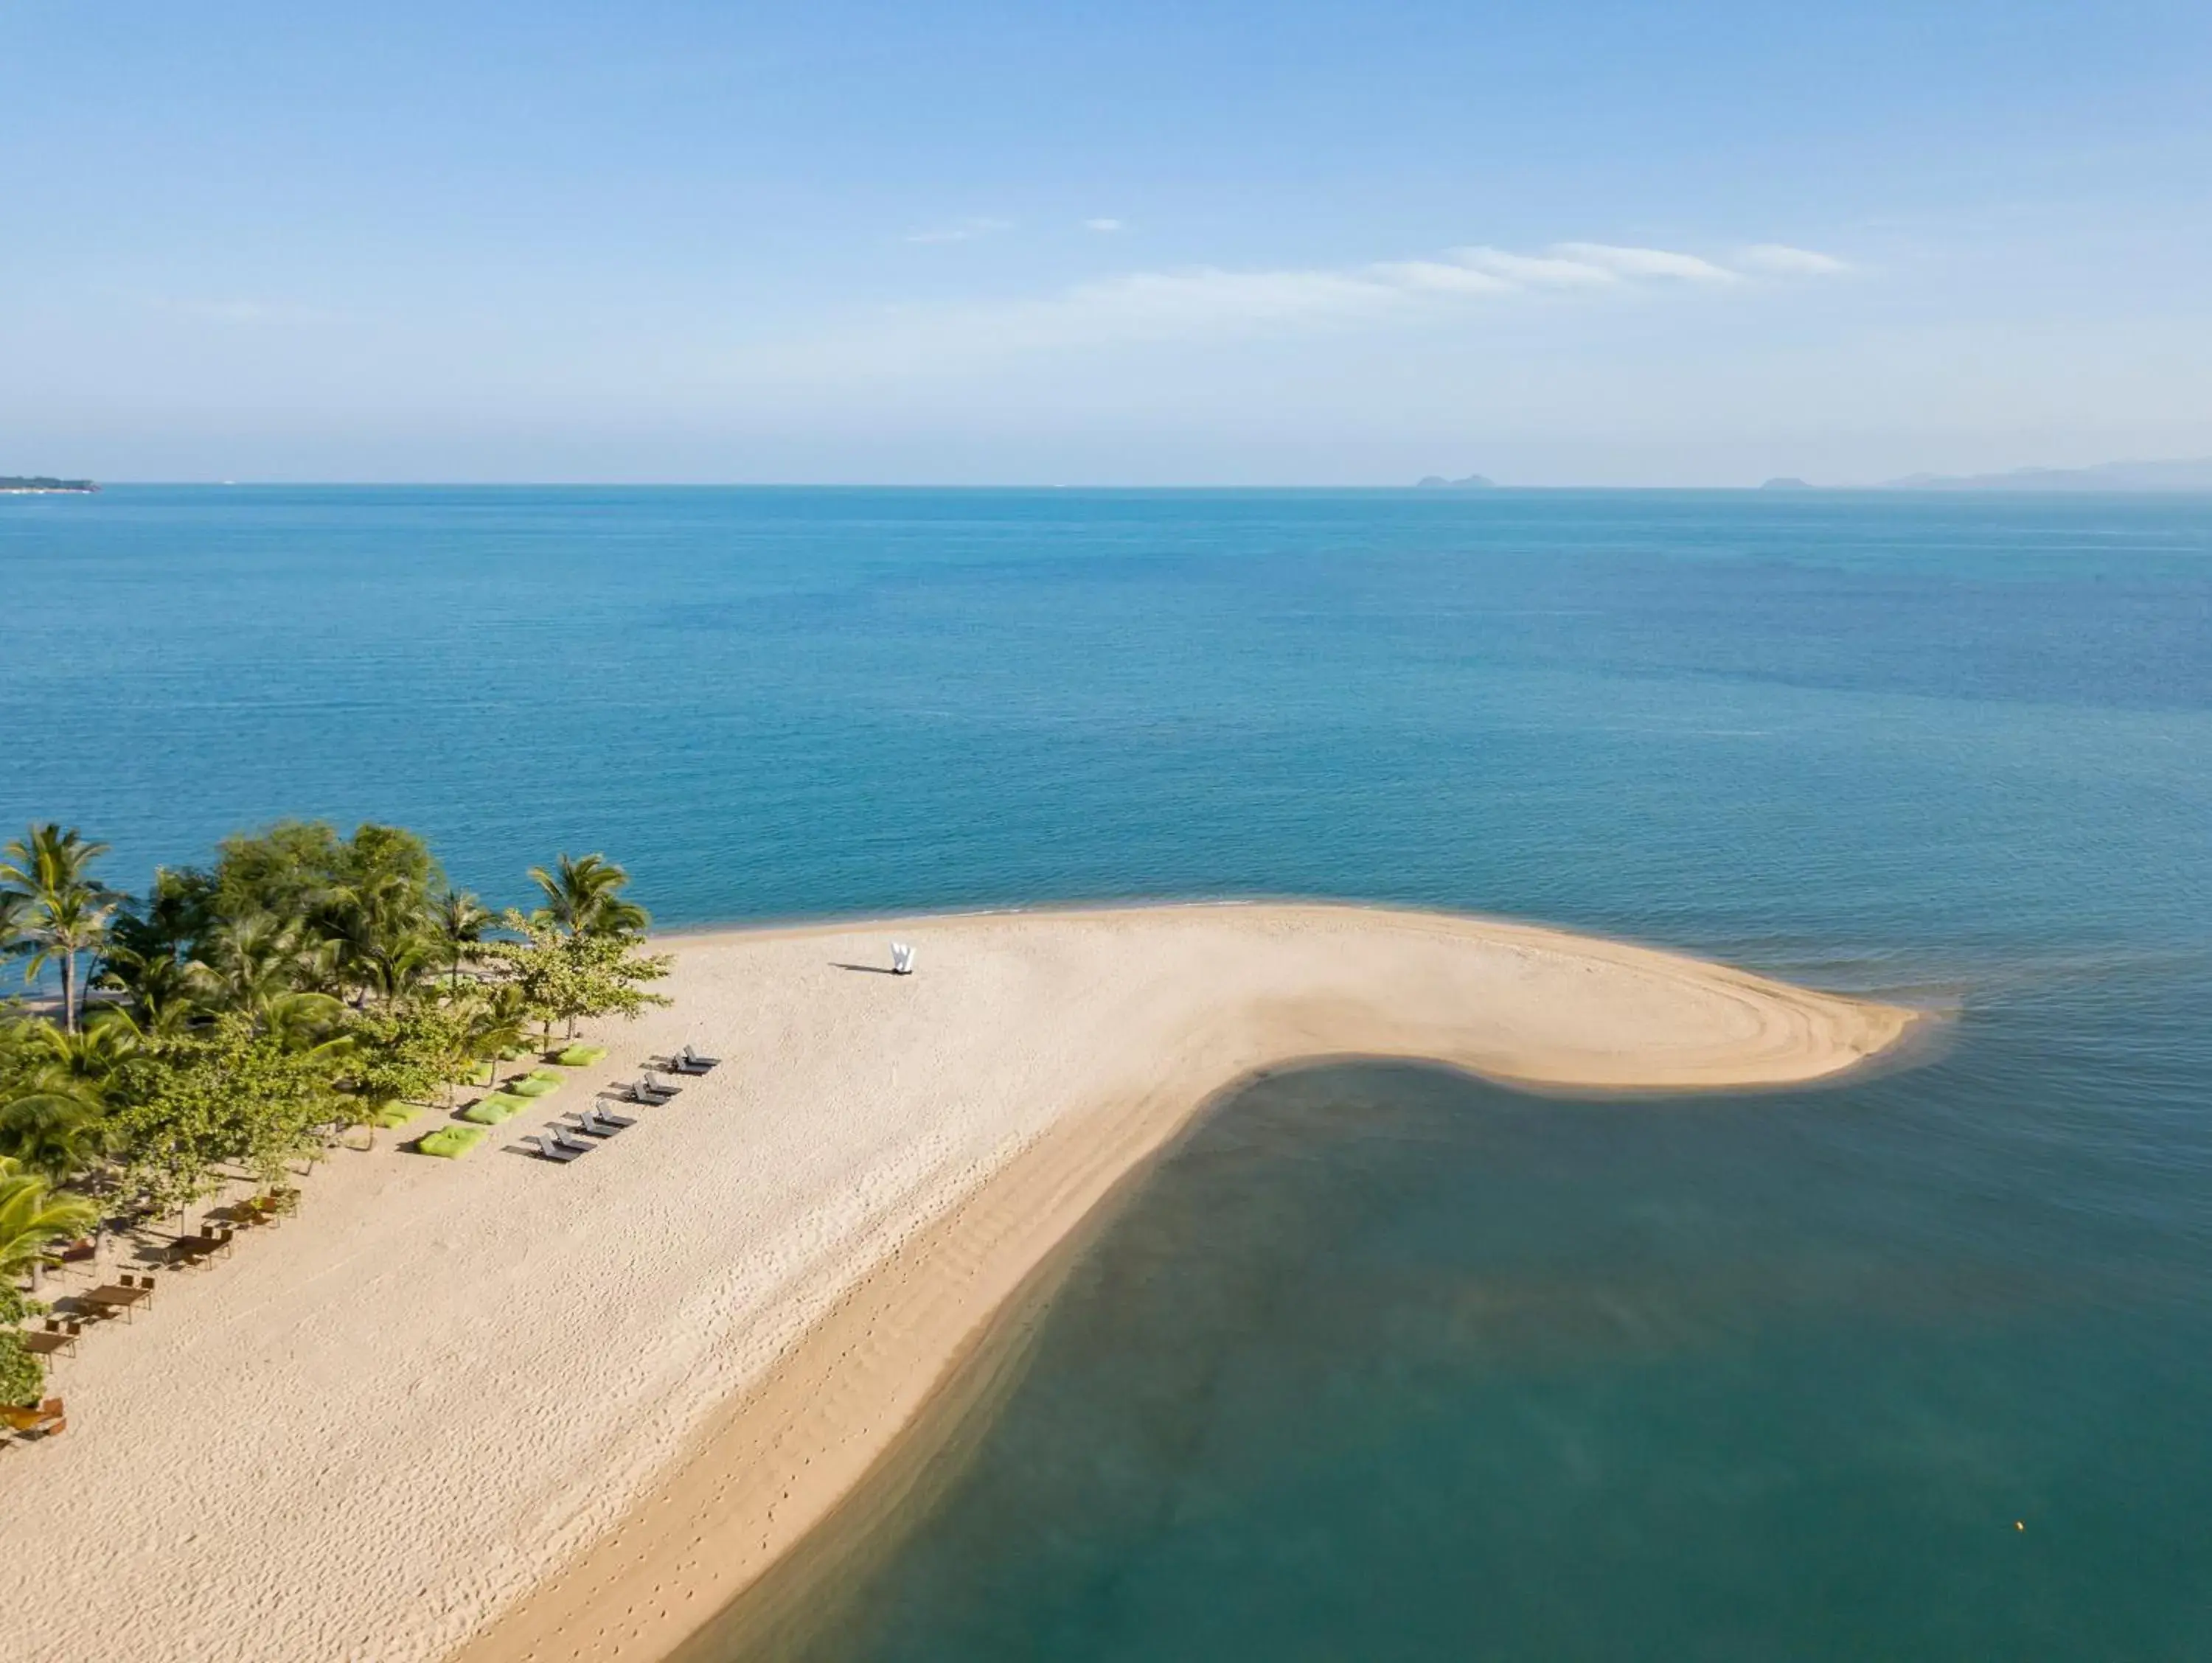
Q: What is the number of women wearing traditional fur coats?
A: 0